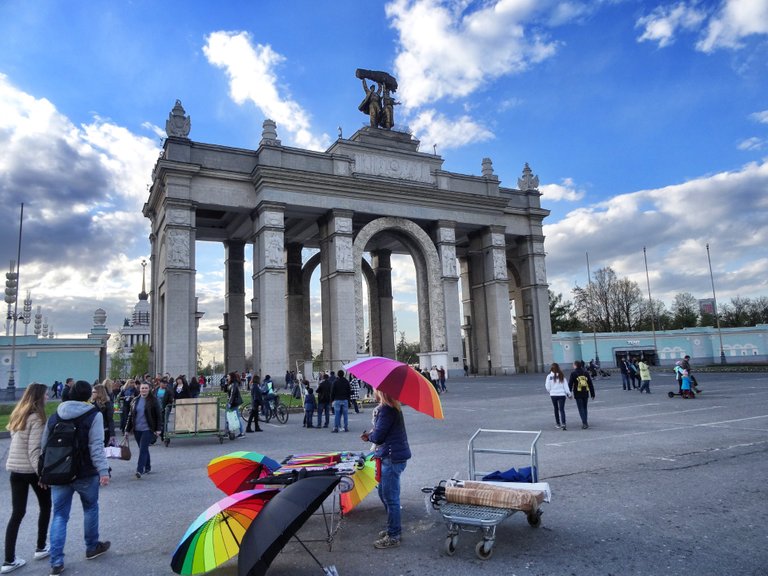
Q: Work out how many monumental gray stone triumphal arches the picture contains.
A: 1